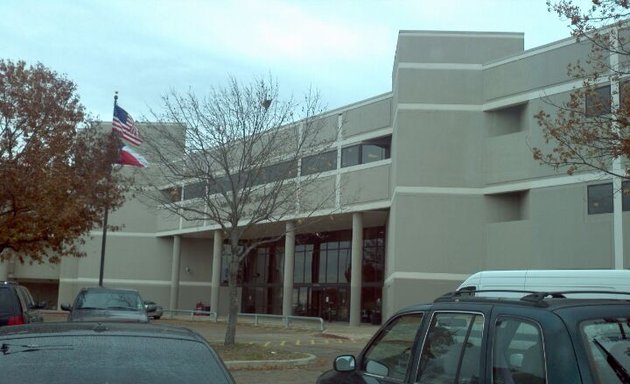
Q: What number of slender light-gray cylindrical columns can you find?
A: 4